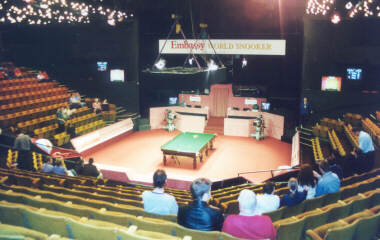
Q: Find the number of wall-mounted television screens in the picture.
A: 4